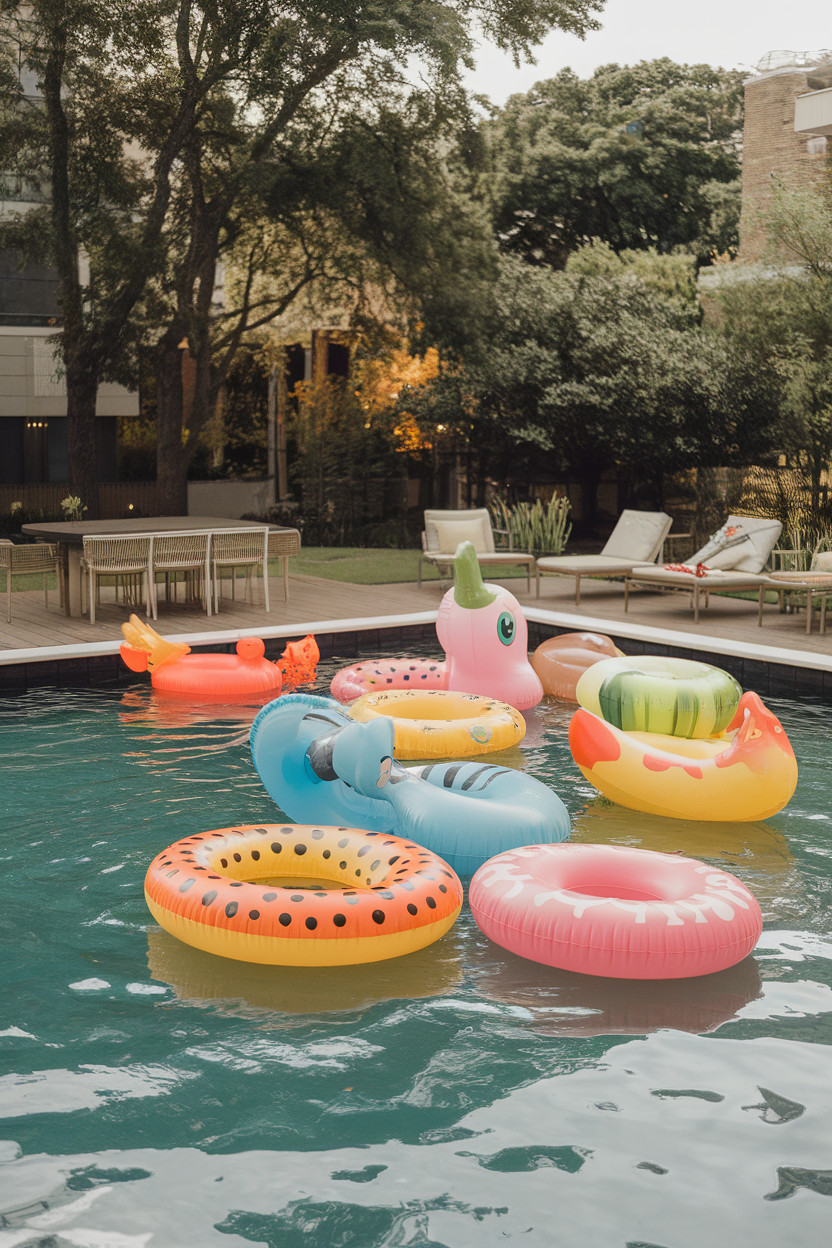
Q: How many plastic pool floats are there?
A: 9